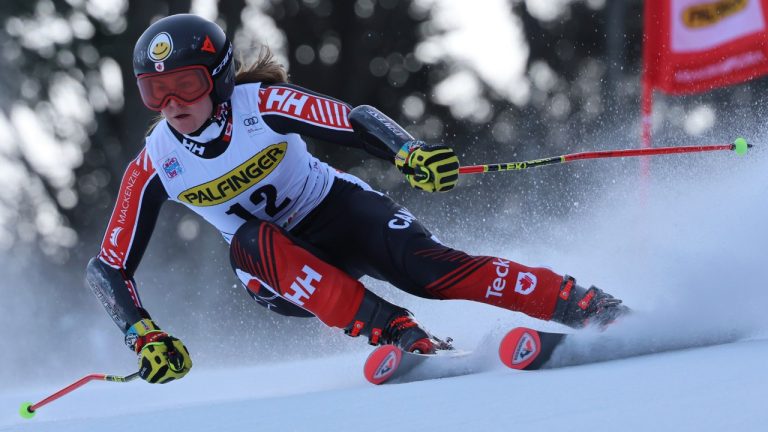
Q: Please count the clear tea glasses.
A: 0